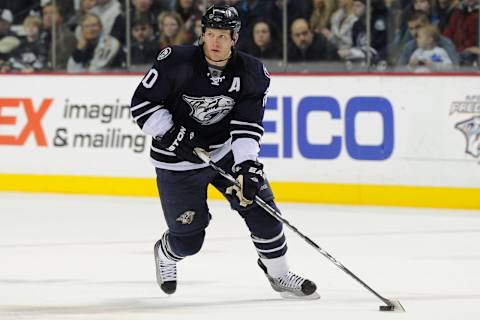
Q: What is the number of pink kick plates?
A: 0